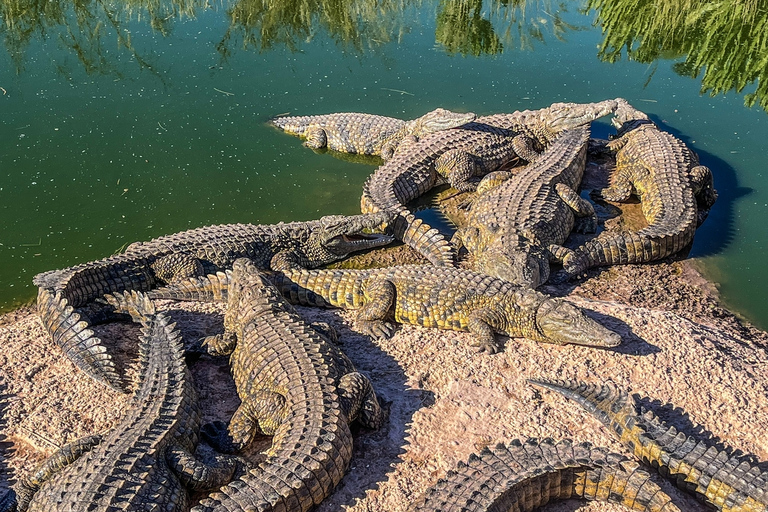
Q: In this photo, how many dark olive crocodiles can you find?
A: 10